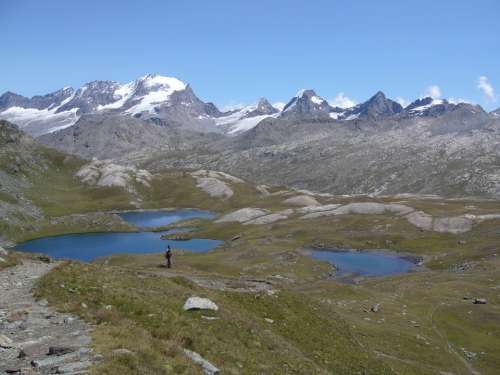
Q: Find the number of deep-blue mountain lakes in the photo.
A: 3